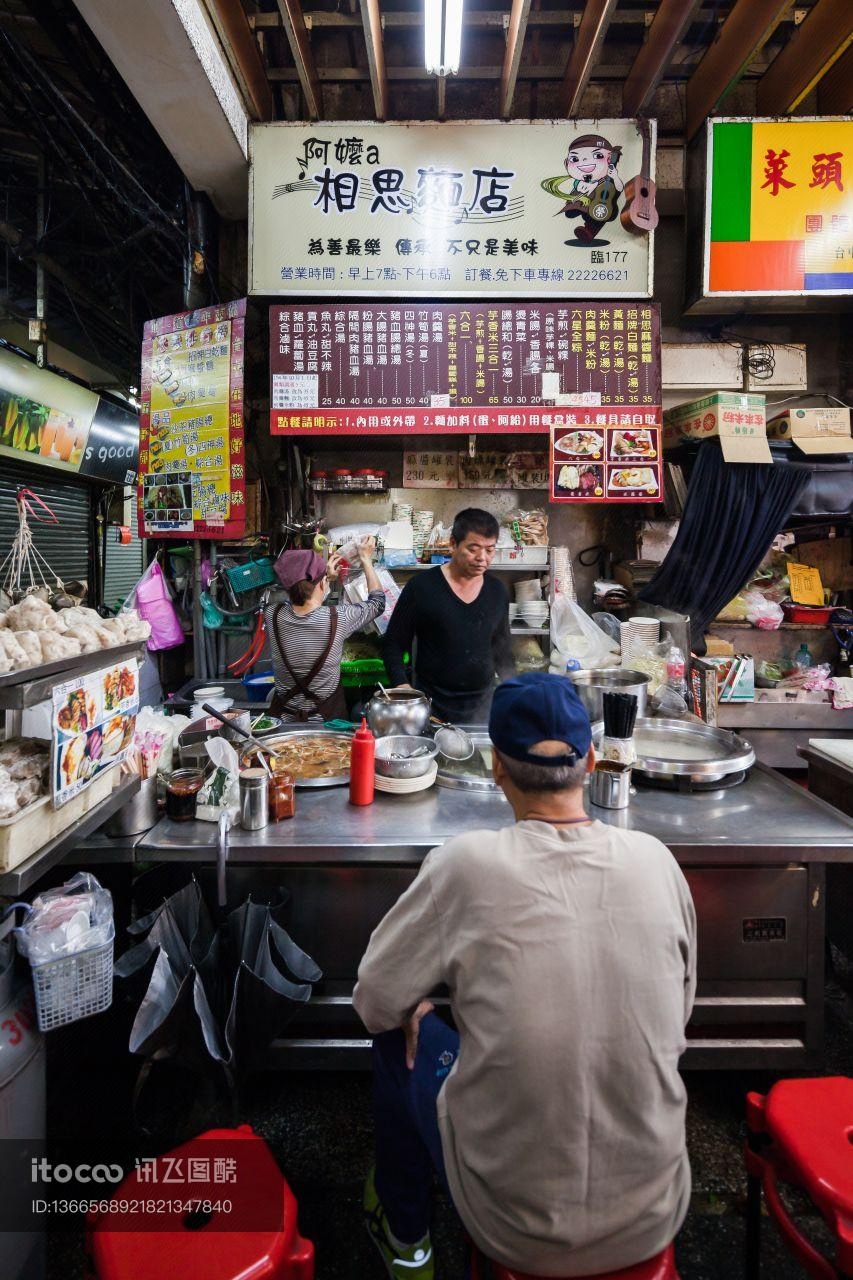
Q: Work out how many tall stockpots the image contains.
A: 1